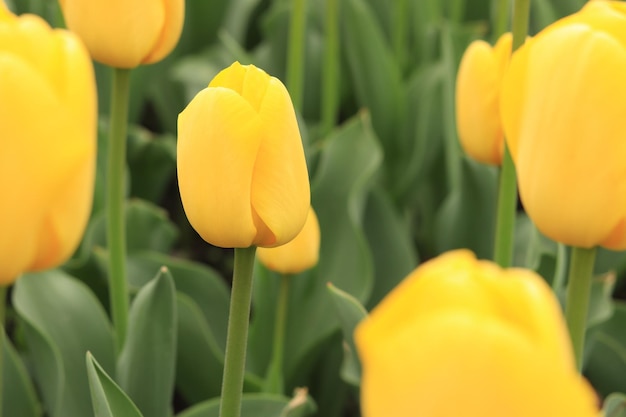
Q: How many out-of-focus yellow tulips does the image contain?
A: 6